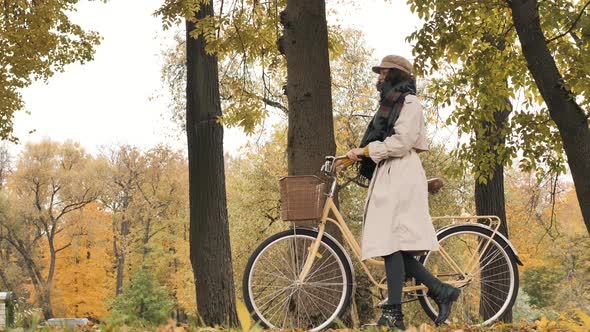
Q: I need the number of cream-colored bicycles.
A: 1